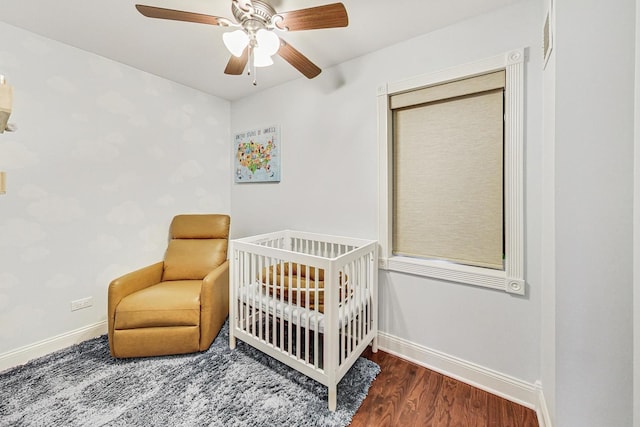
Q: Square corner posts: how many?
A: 4